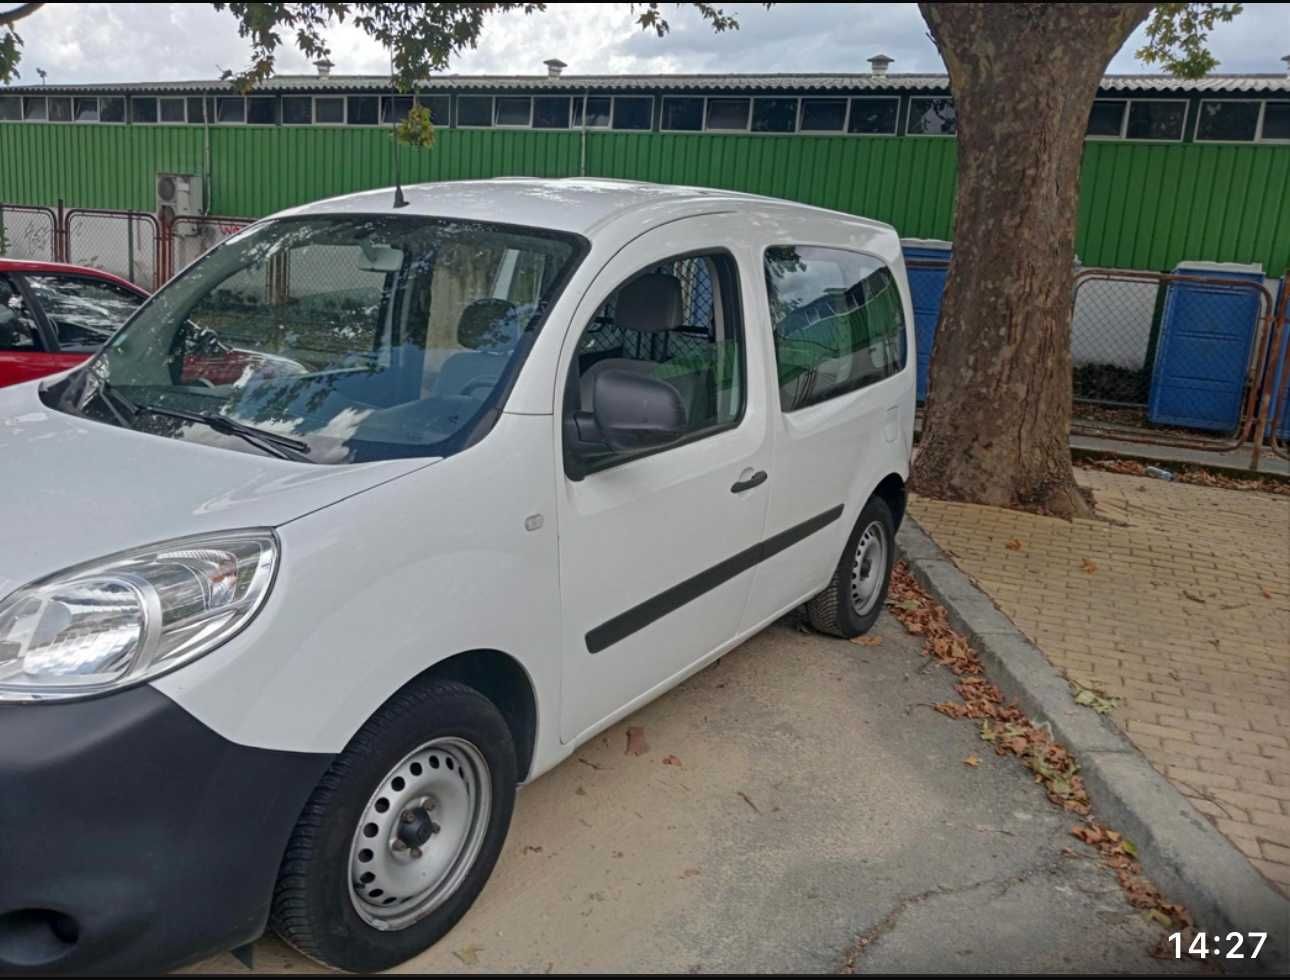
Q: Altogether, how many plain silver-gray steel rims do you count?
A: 2